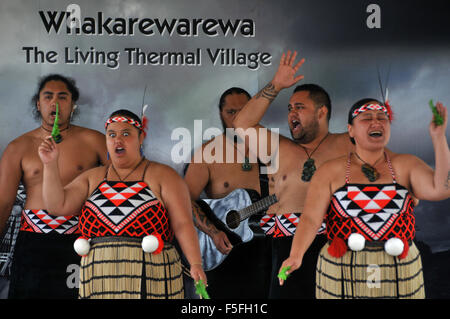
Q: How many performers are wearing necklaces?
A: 5